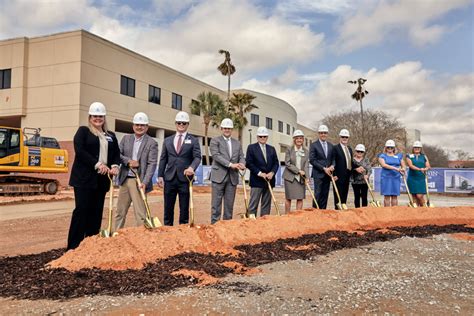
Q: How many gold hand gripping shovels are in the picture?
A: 10